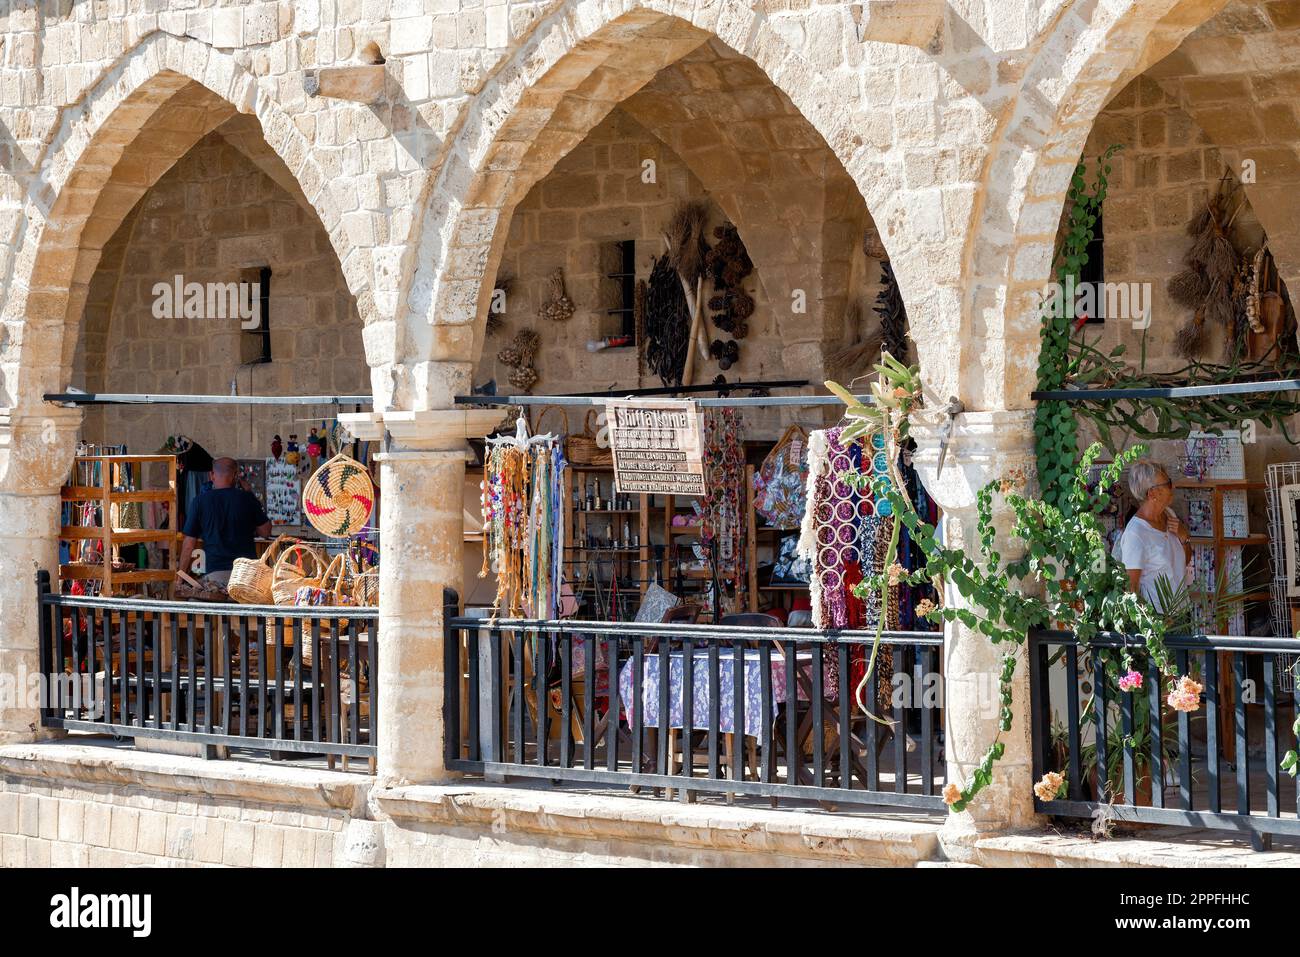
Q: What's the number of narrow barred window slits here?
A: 3